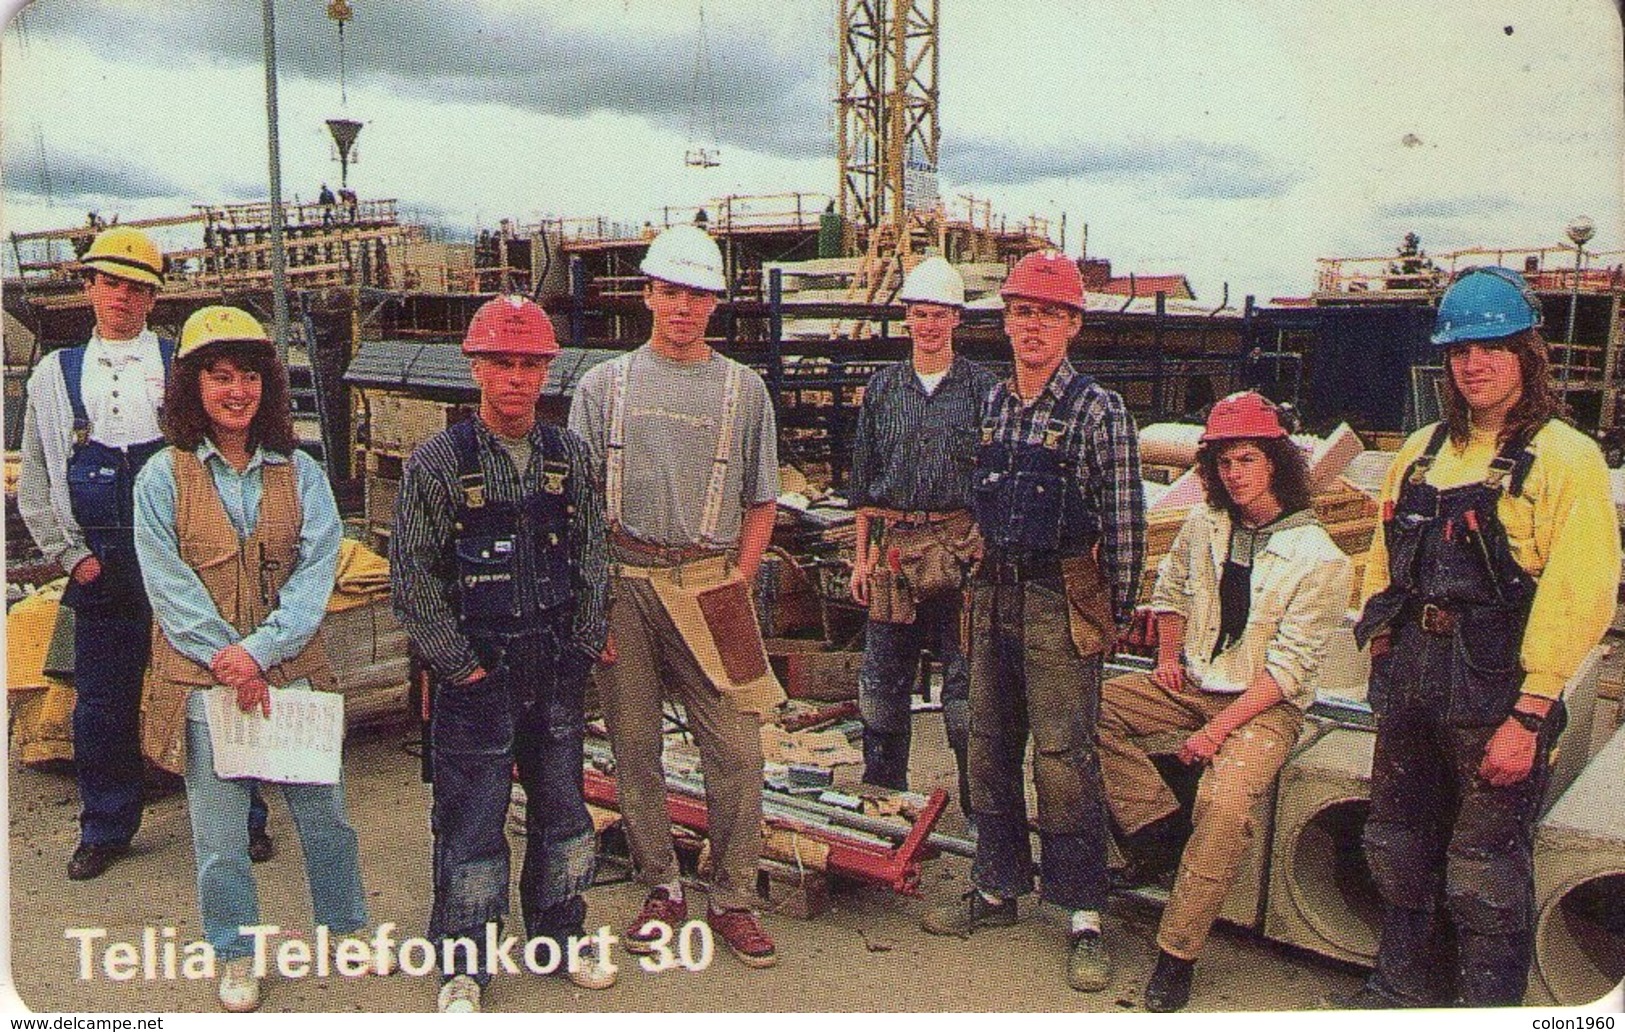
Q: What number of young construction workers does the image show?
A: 8